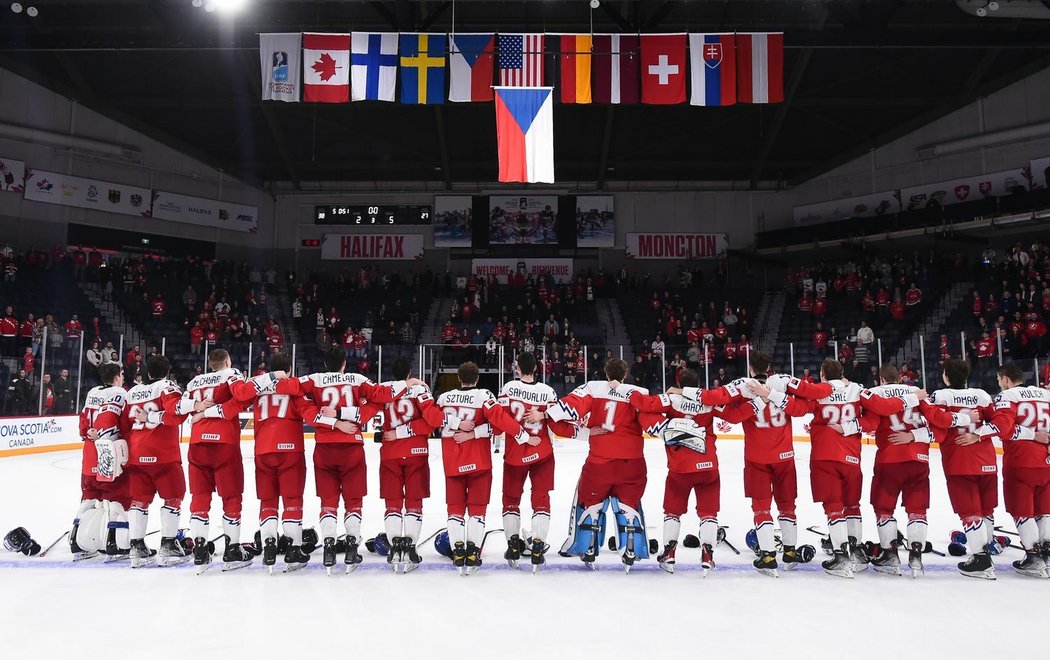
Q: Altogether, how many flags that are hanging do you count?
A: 12